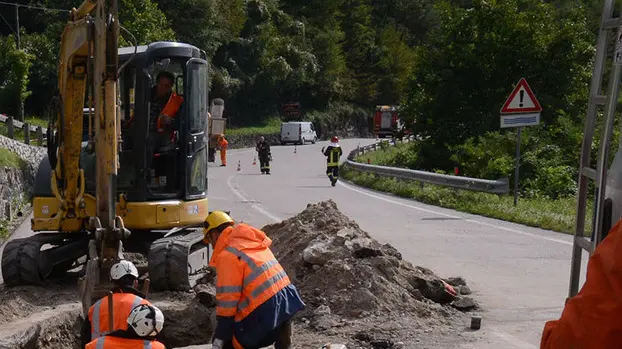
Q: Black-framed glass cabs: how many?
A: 1